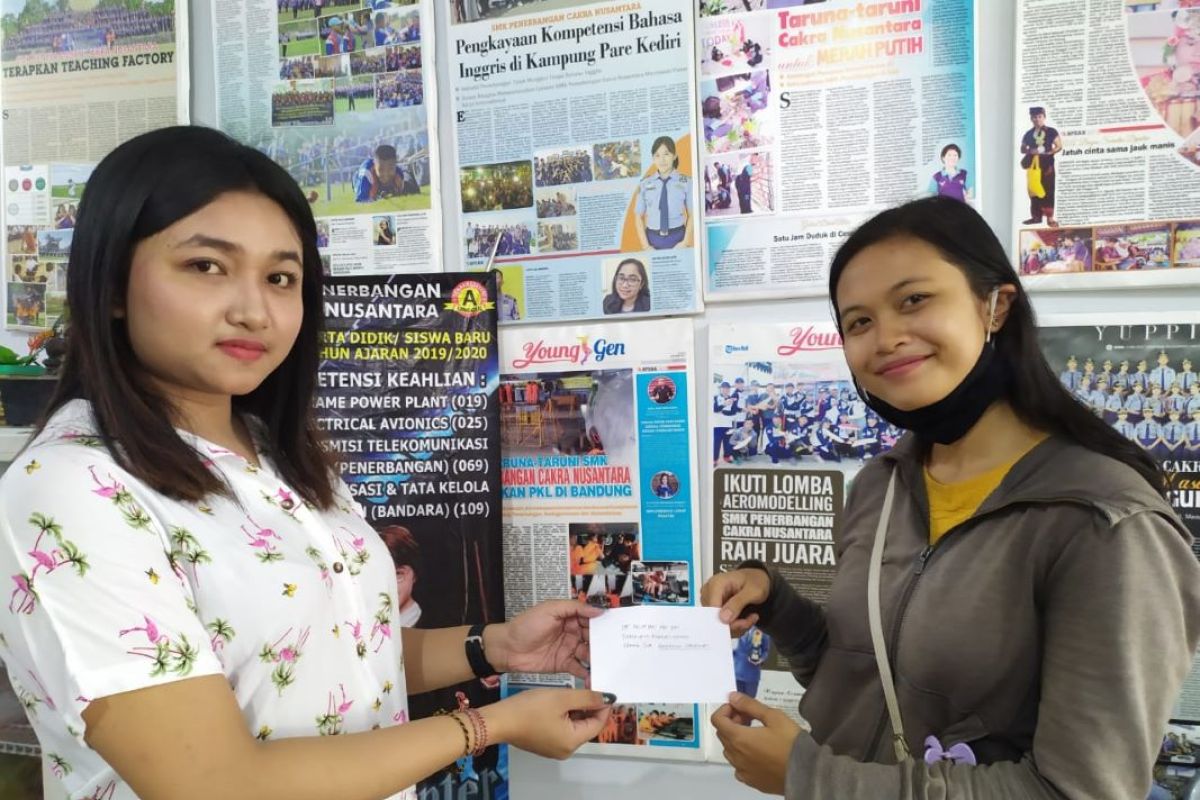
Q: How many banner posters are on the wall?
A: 9